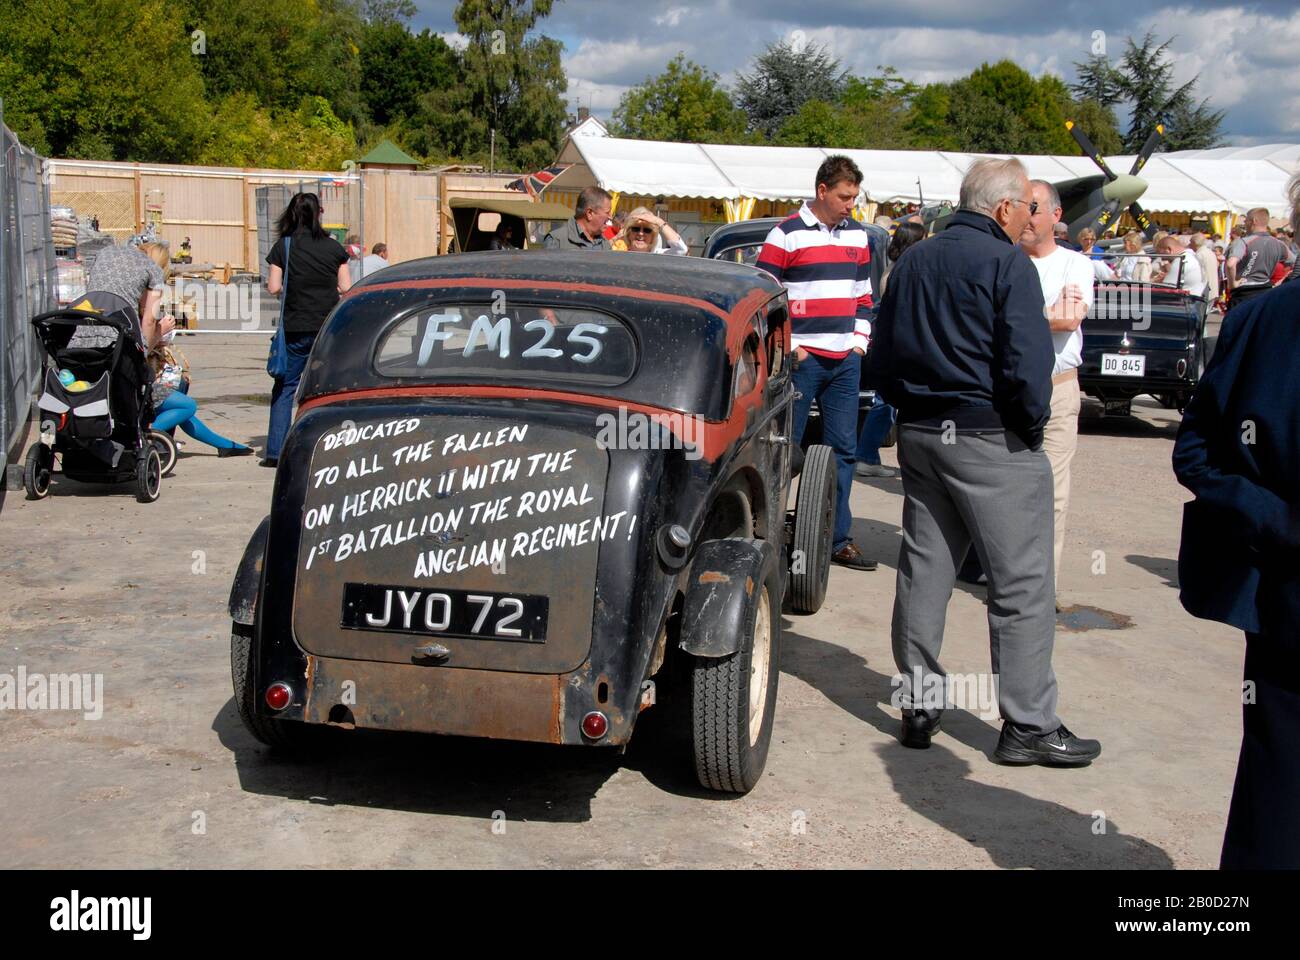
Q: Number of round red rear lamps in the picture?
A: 2